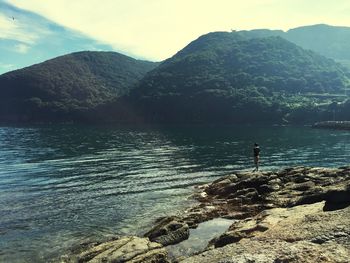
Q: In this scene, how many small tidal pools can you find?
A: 1